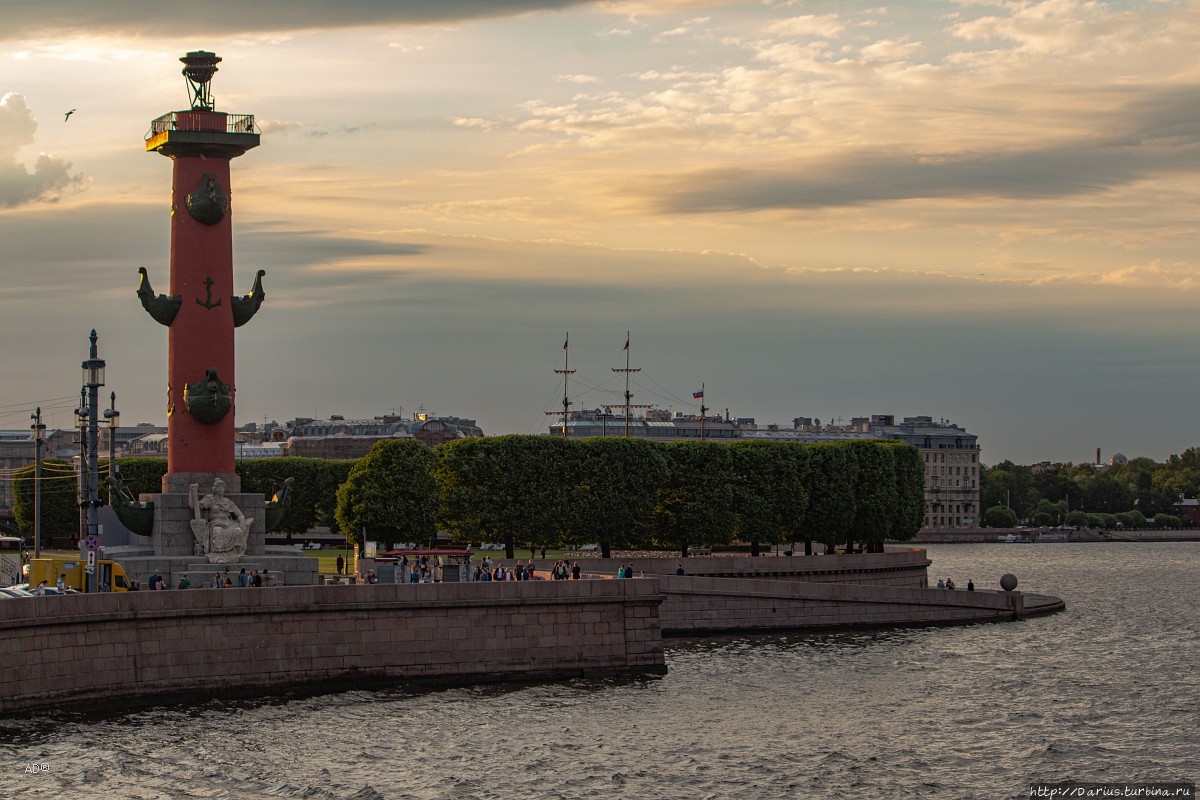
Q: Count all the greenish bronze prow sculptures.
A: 6